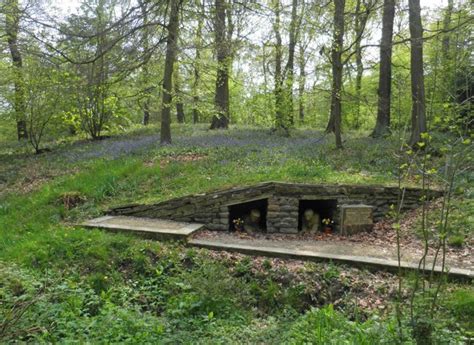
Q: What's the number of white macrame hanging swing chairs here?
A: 0